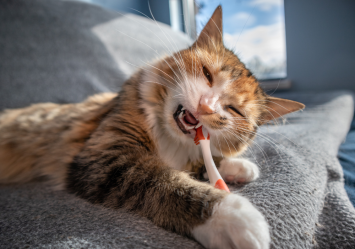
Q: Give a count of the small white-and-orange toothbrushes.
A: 1